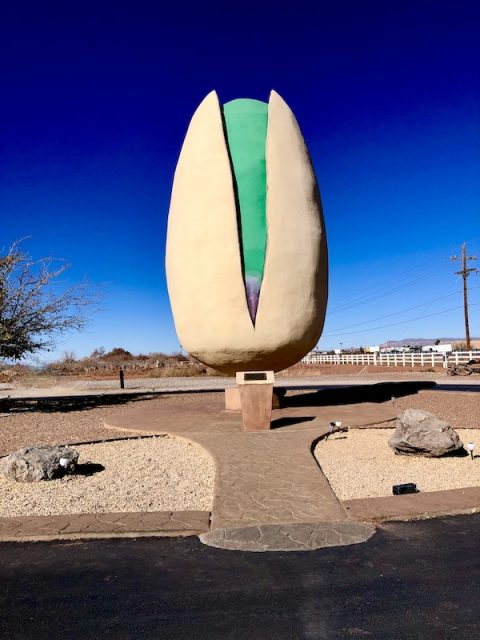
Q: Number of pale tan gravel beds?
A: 2